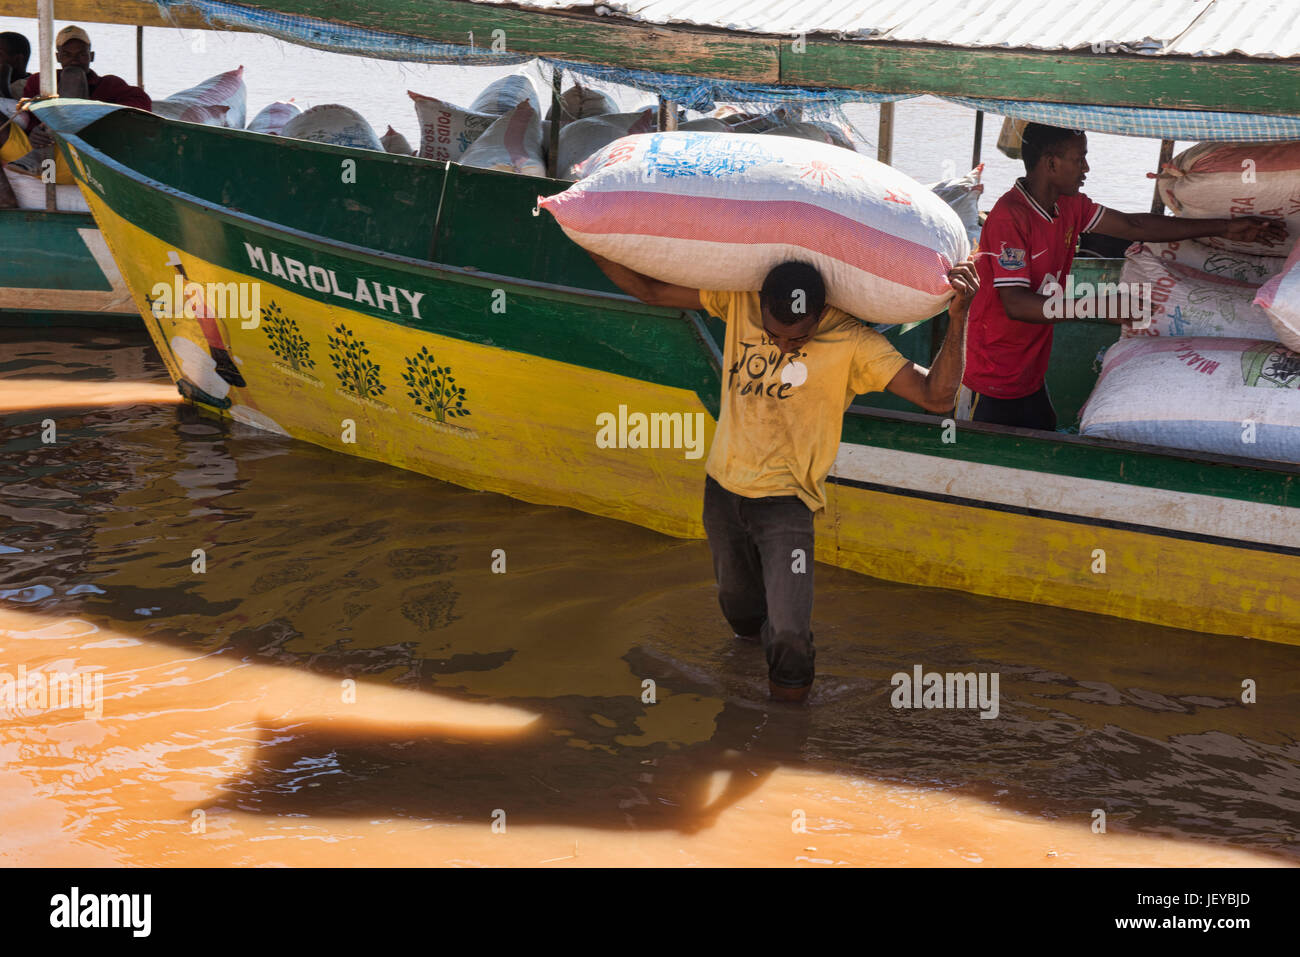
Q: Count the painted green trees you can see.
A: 3